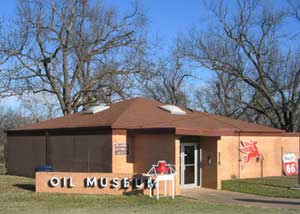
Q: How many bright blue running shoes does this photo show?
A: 0